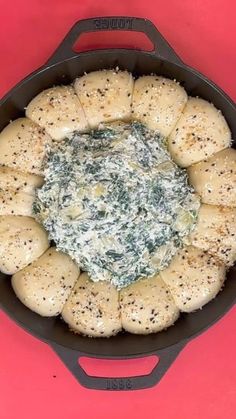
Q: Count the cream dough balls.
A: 13